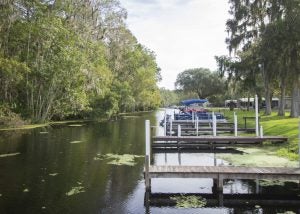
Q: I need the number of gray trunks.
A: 3